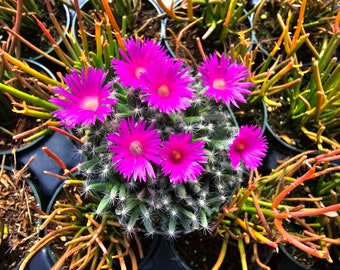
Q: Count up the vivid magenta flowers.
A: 7